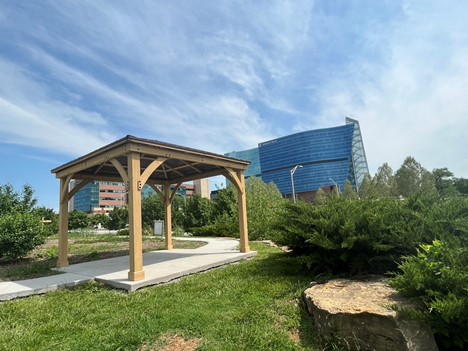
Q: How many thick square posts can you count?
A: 4